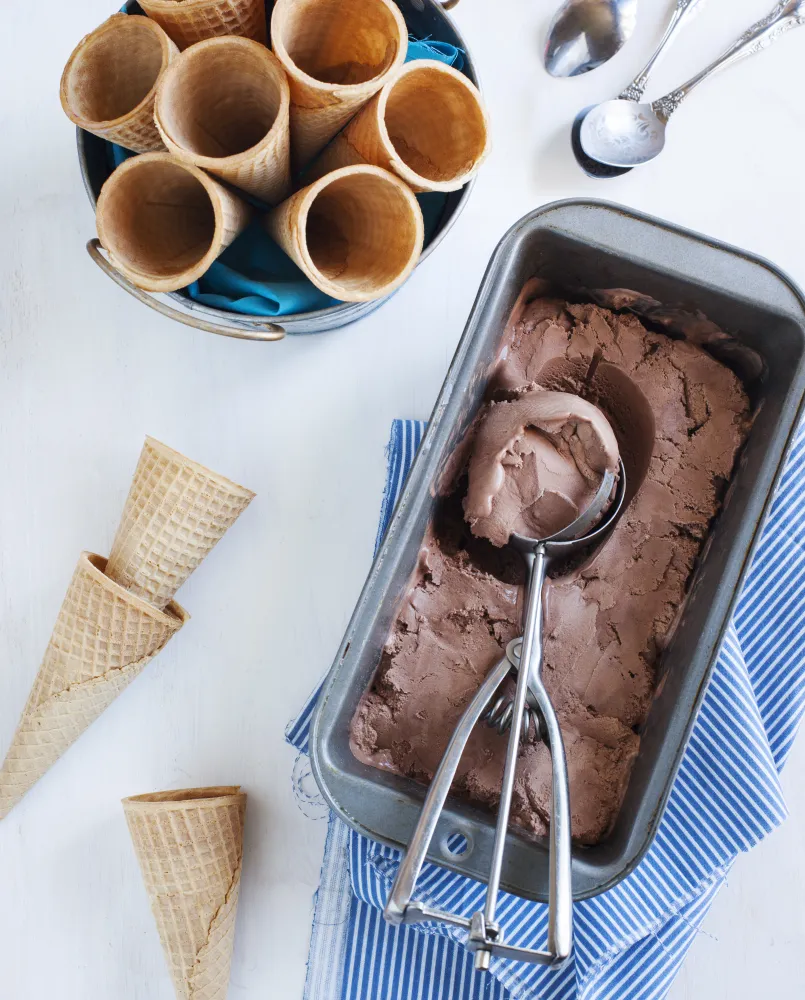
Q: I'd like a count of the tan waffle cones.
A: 10